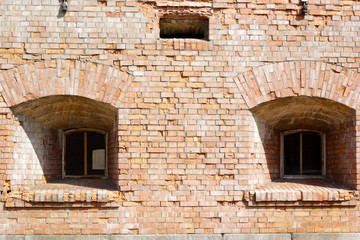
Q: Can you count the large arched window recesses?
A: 2